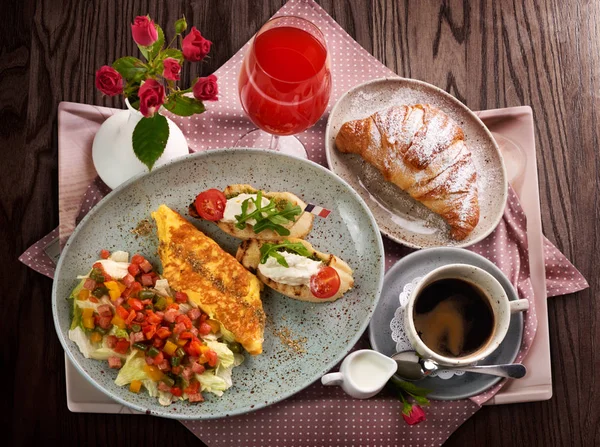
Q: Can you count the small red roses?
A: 7